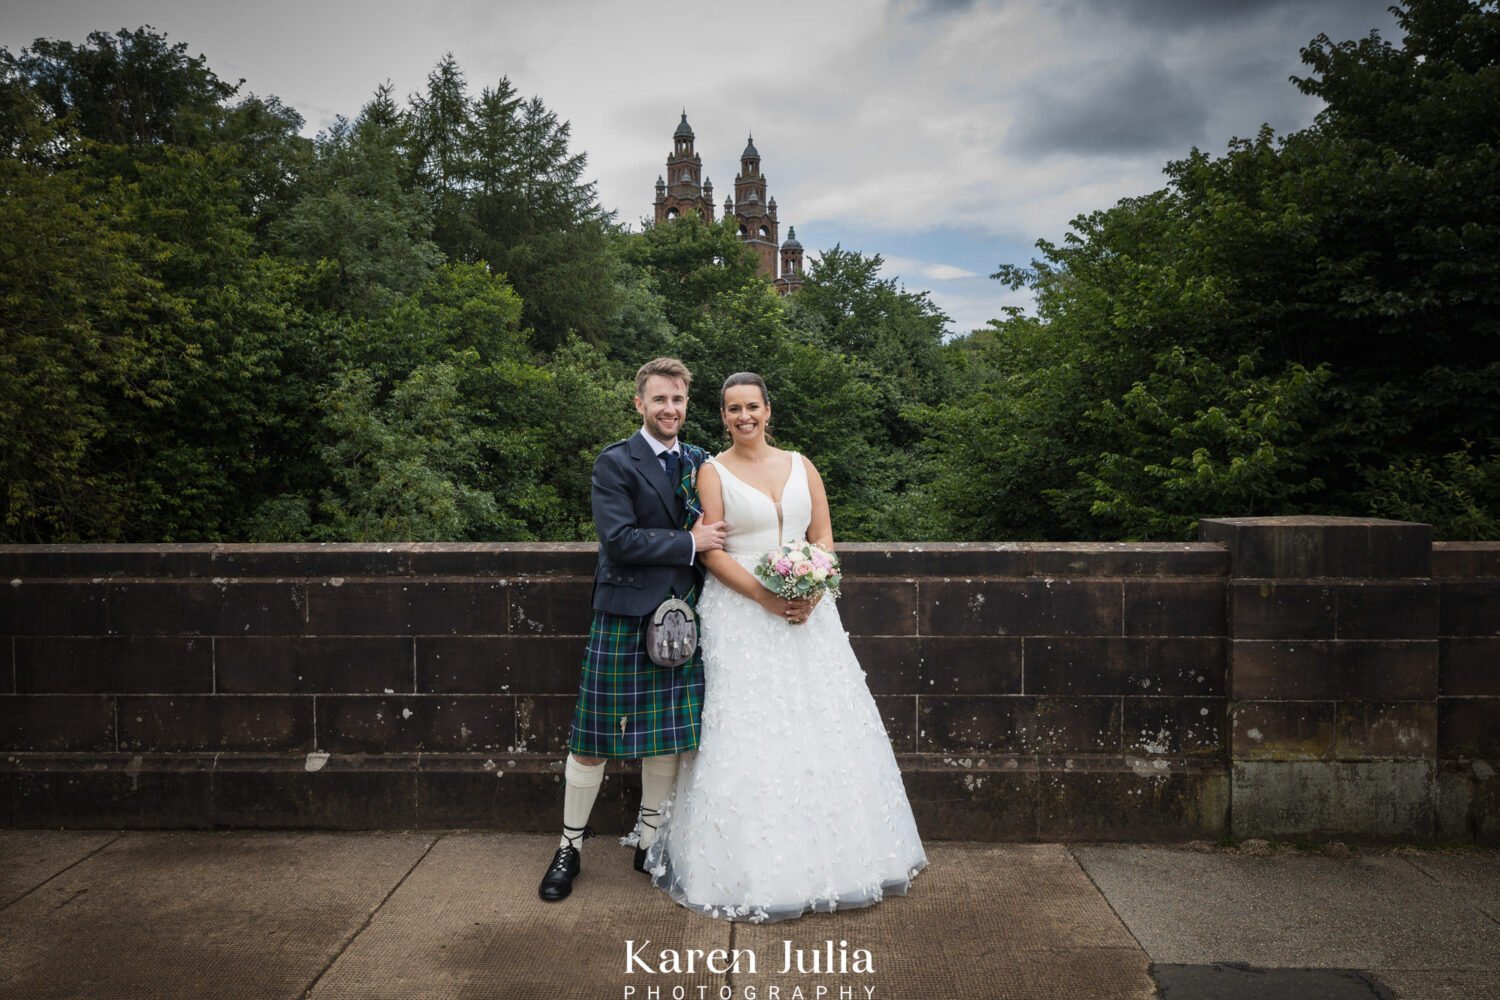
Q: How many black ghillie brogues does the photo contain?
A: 2